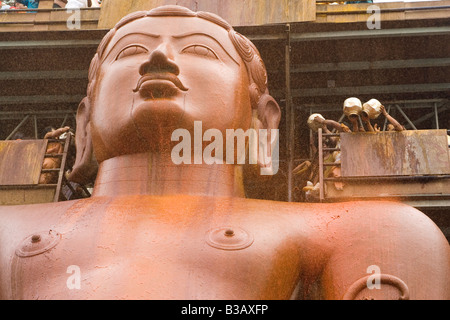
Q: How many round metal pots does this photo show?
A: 3